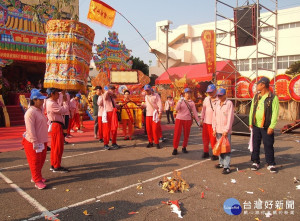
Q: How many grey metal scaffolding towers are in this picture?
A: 1